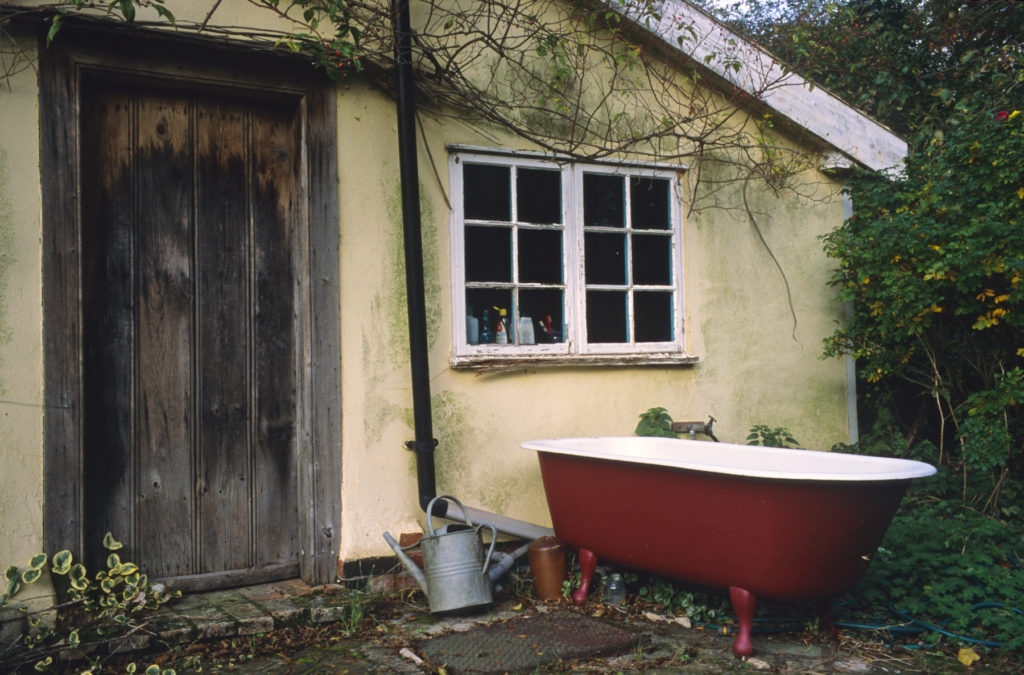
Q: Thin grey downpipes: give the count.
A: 1